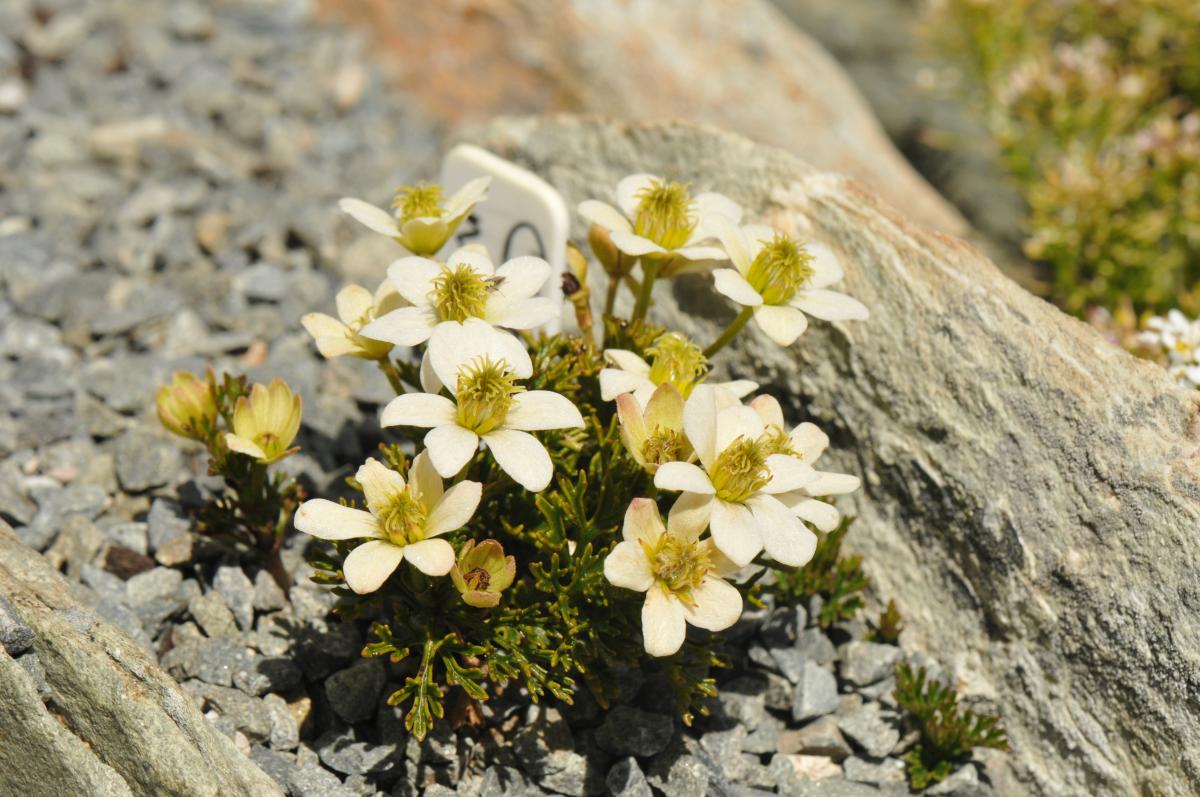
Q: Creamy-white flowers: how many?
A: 11